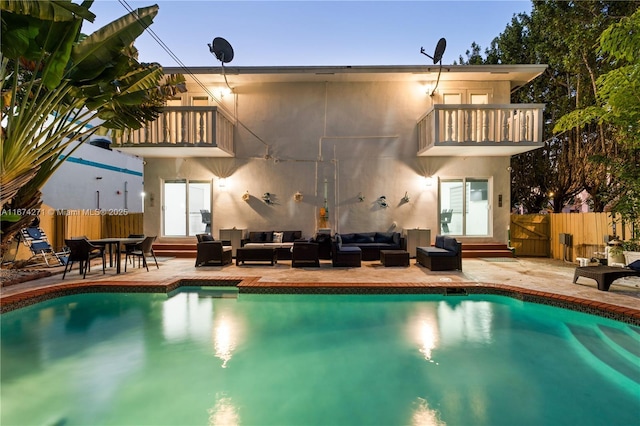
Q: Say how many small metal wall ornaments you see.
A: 6